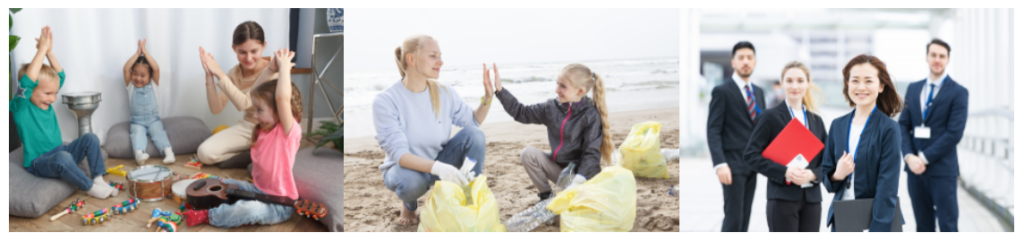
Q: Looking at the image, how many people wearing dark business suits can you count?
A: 4